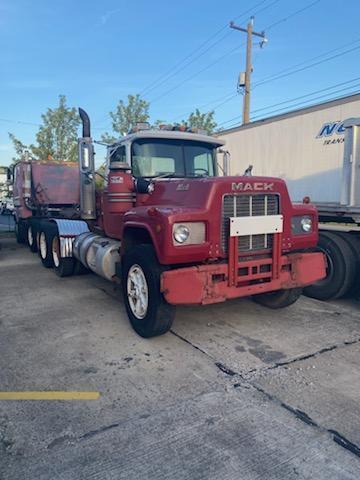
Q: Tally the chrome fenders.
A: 1